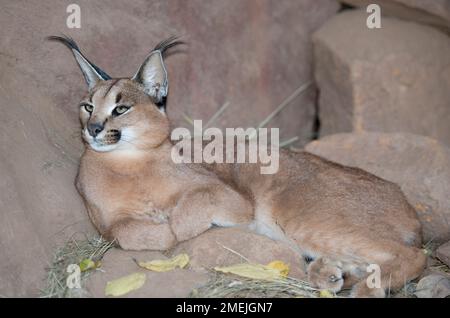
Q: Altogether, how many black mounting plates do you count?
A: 0